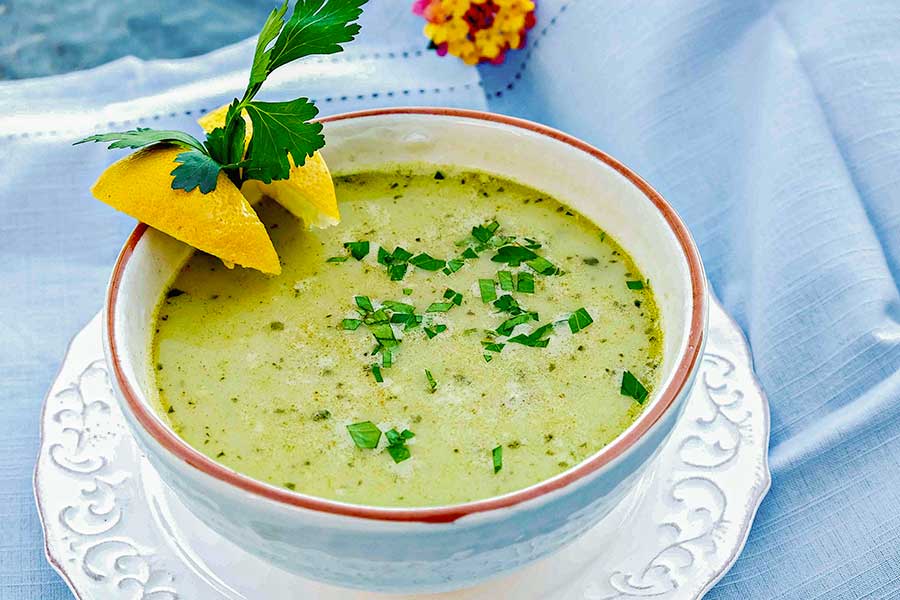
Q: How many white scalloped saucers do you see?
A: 1